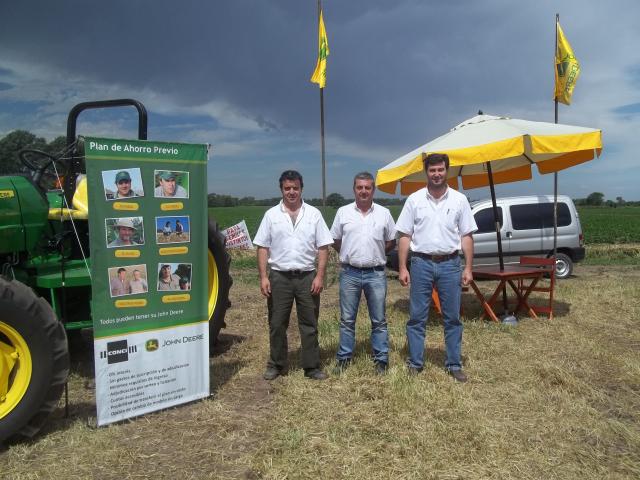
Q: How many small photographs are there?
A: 6